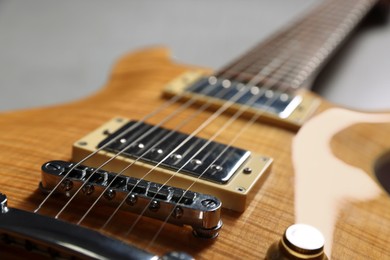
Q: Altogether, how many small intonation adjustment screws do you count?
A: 6